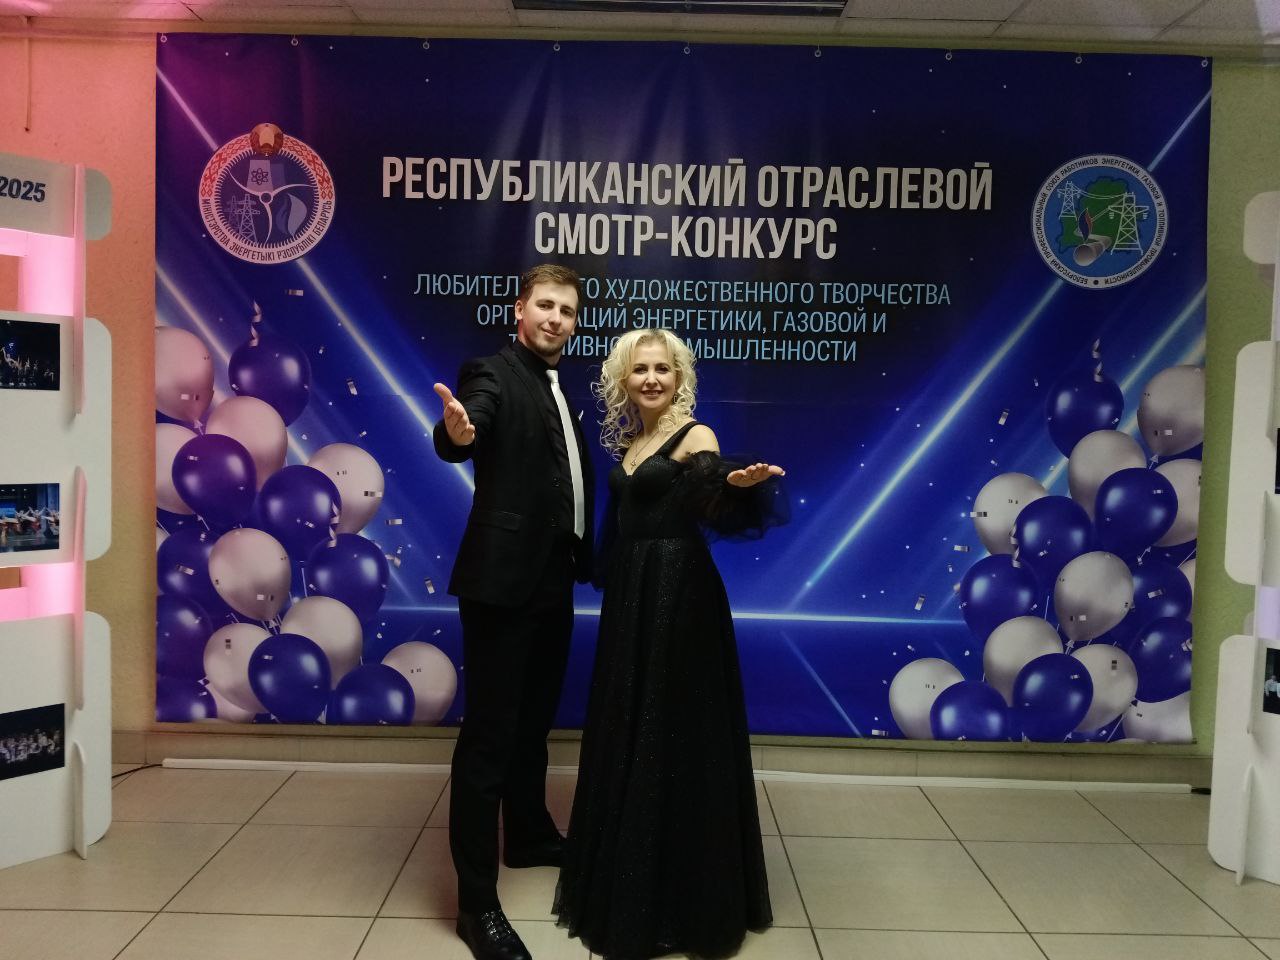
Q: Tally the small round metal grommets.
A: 9